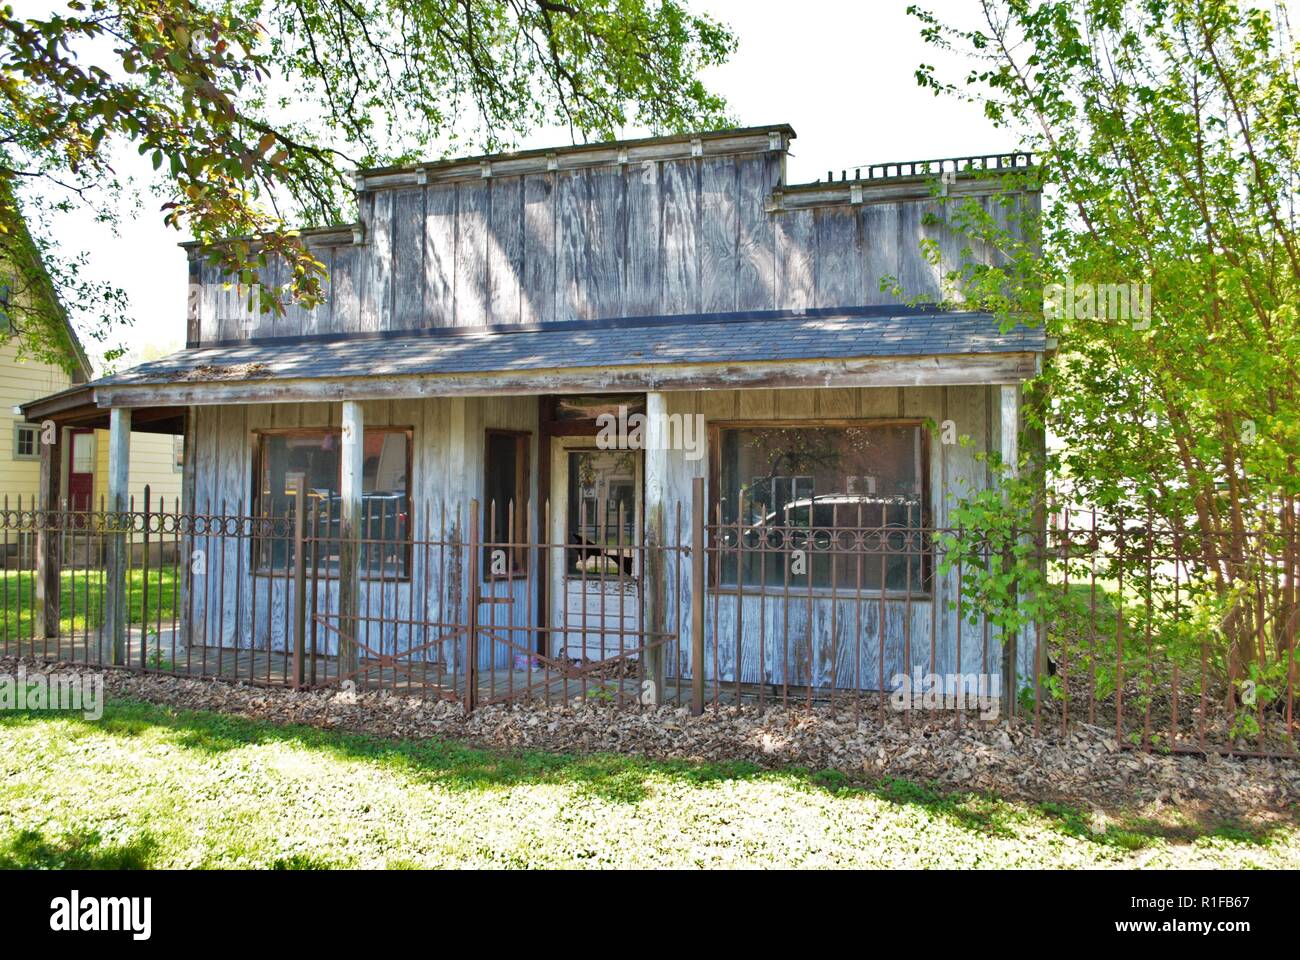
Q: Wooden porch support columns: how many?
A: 5